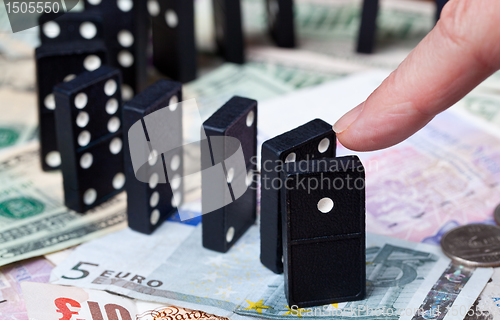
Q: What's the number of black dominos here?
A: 13